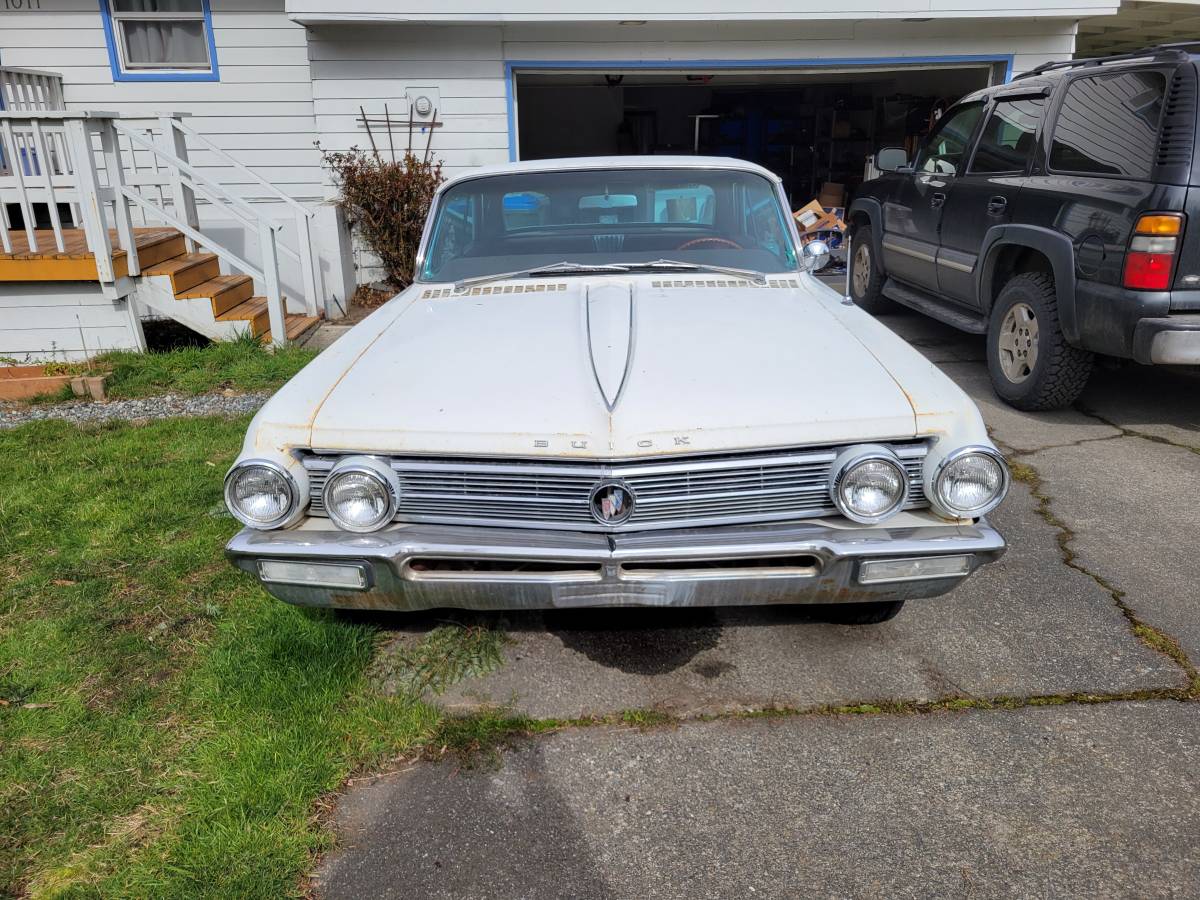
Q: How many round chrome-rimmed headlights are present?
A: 4